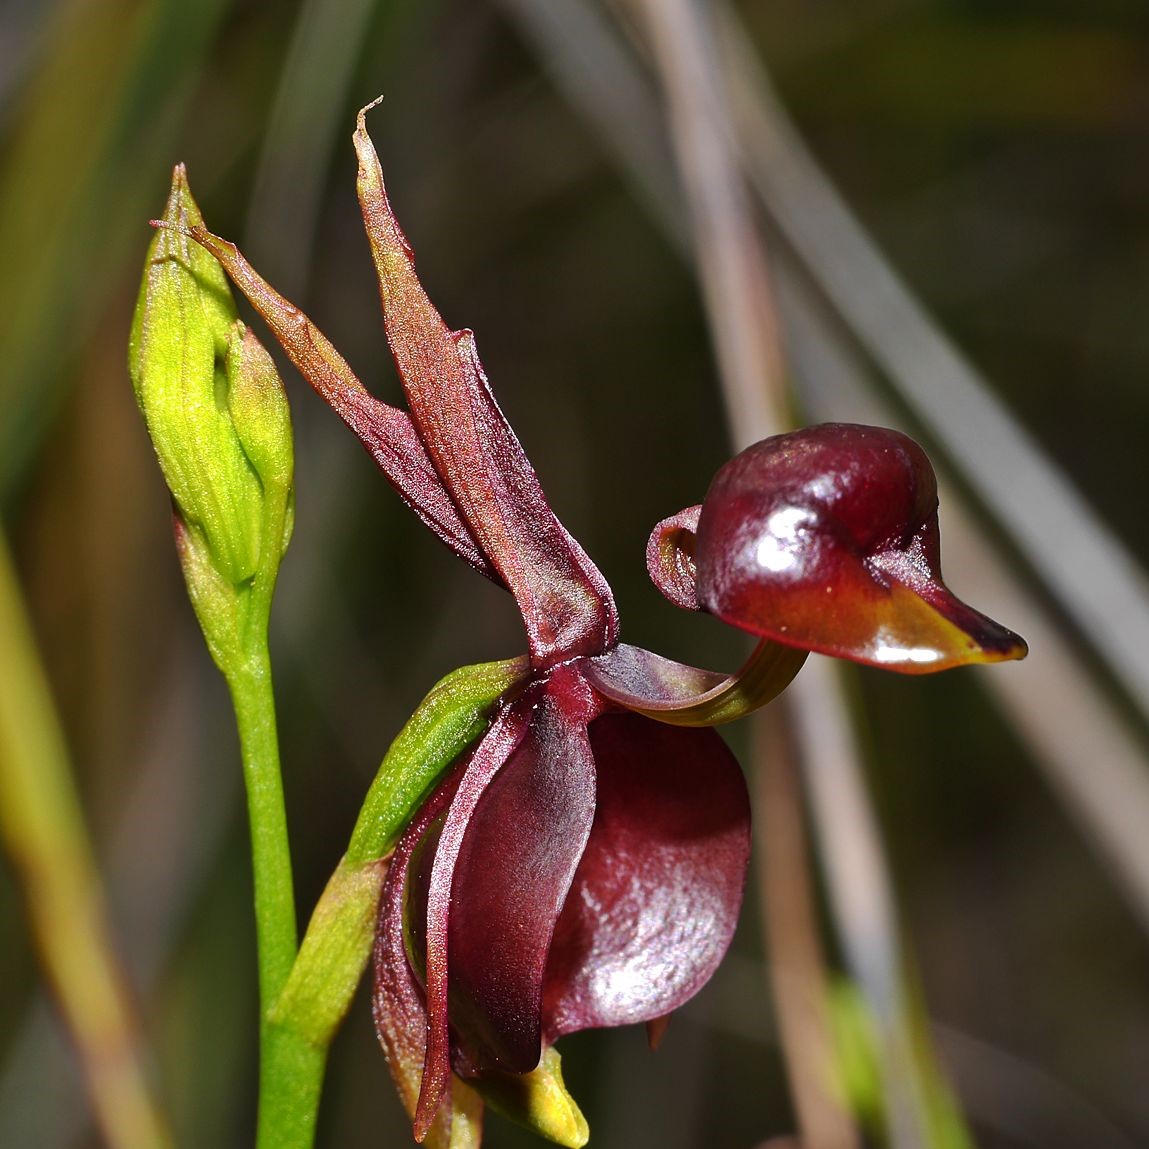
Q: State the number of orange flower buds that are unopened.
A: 0